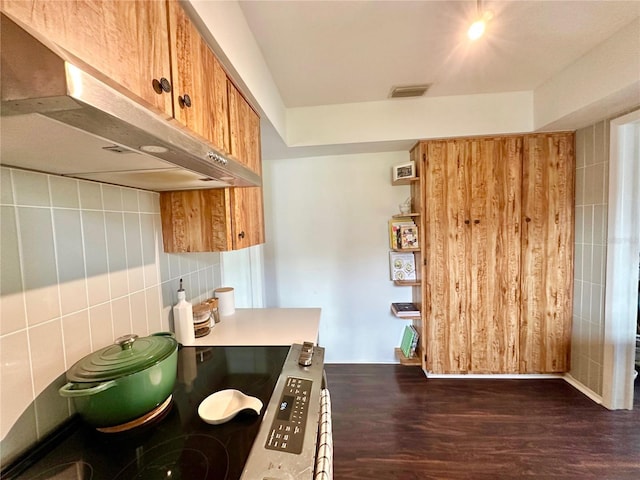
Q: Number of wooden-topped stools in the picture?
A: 0